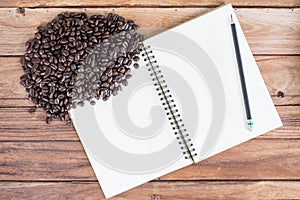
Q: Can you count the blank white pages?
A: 2